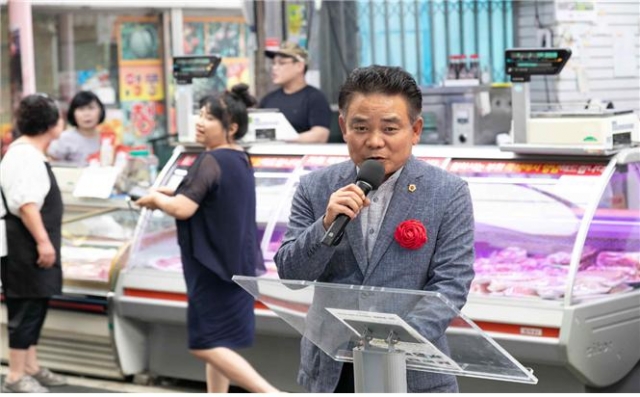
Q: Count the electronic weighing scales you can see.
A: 2